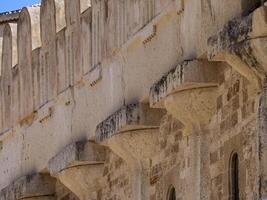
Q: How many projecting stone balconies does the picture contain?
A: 5